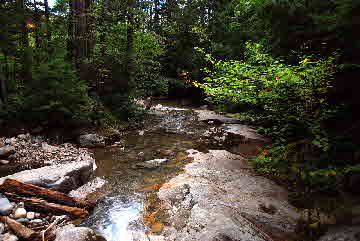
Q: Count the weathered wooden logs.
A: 3